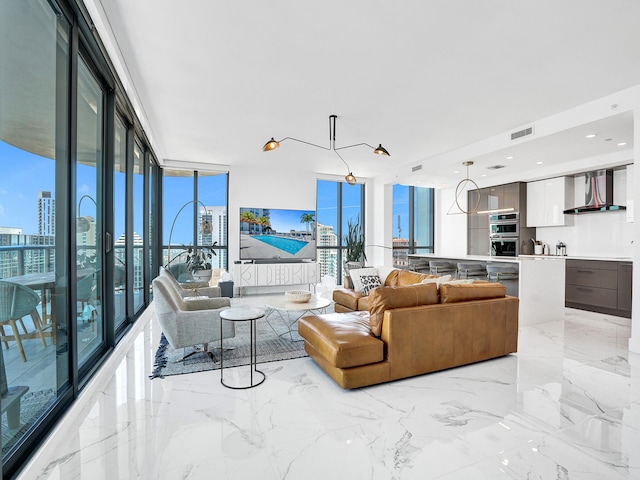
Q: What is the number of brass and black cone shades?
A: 3